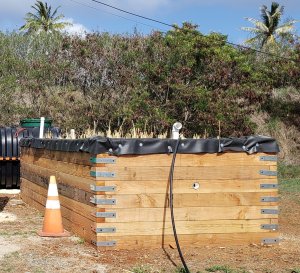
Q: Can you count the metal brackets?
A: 14